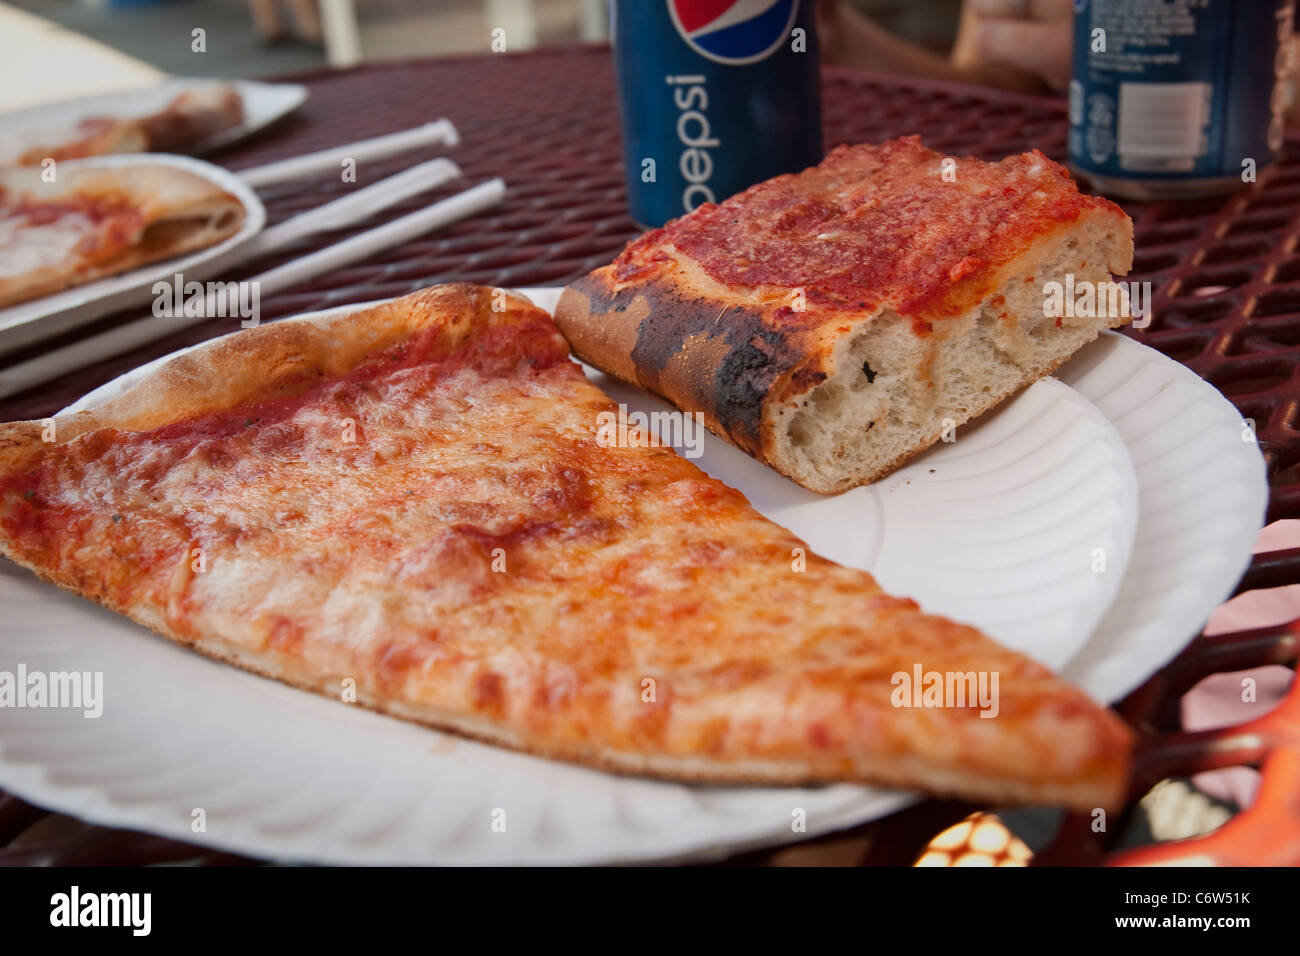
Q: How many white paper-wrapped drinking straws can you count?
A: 3